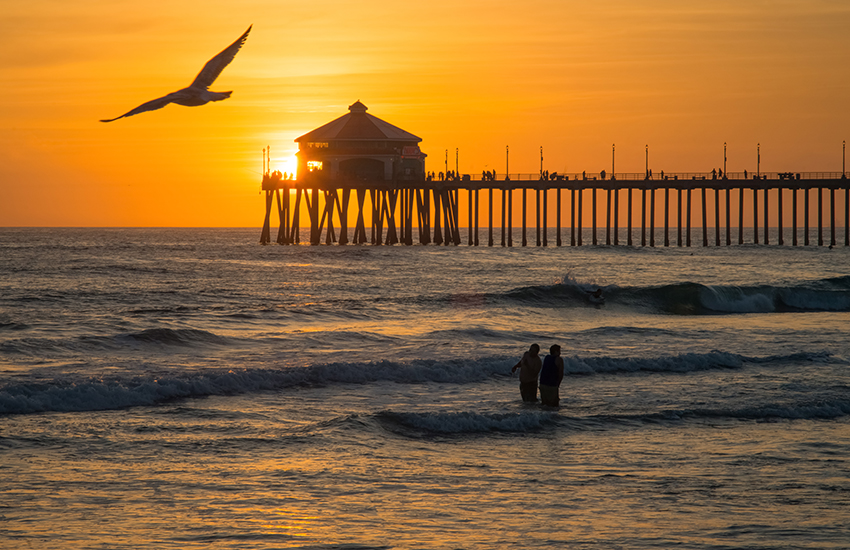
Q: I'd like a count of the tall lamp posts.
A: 11